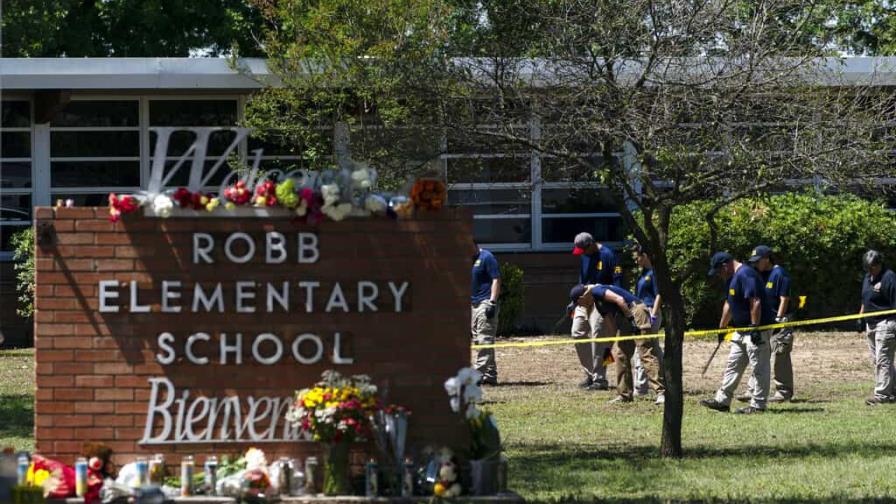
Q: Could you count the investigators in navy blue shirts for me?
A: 7